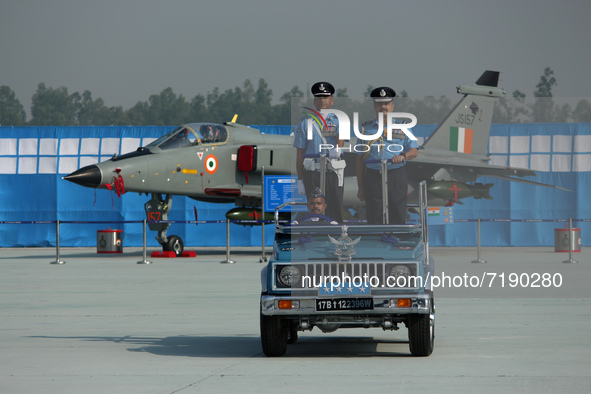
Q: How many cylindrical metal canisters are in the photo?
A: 2